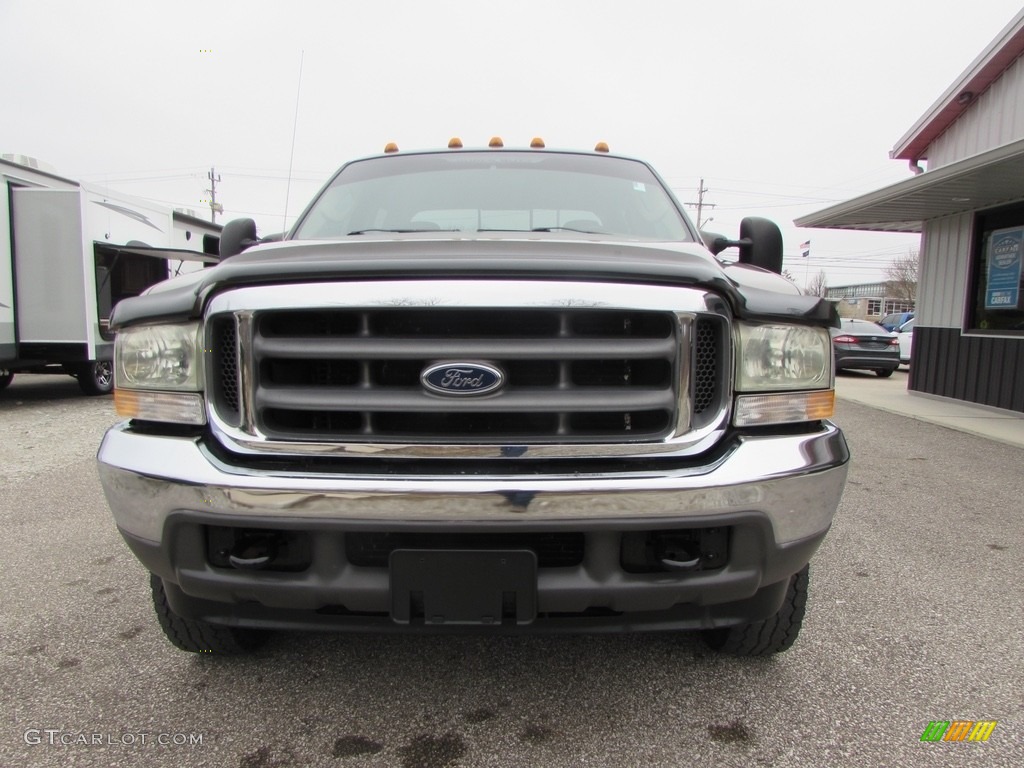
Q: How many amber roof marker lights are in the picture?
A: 5